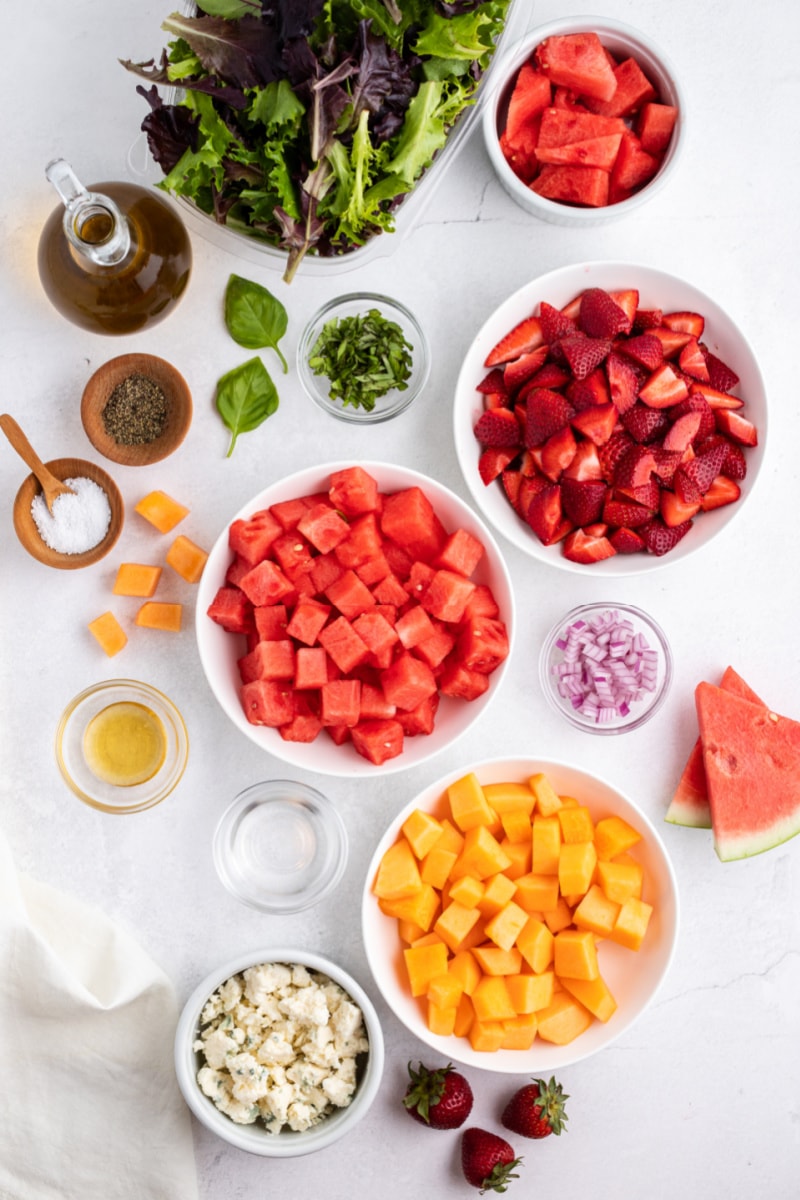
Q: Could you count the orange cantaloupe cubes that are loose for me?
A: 5